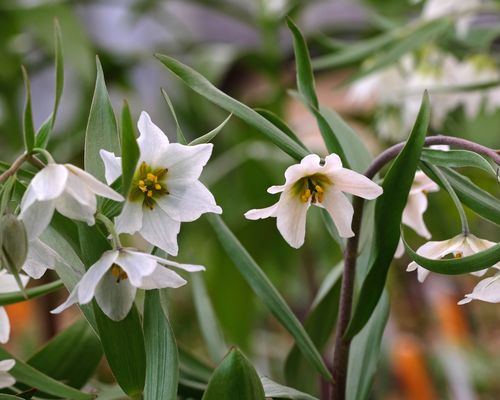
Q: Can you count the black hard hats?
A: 0